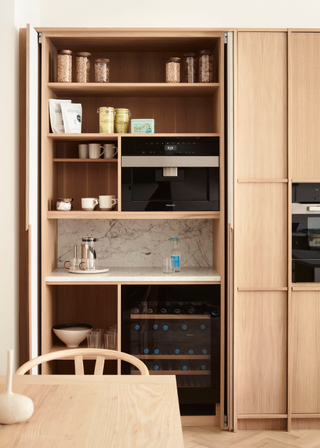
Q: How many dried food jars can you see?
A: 6